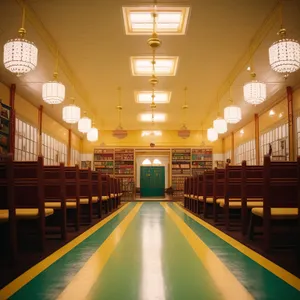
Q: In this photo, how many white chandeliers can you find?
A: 10